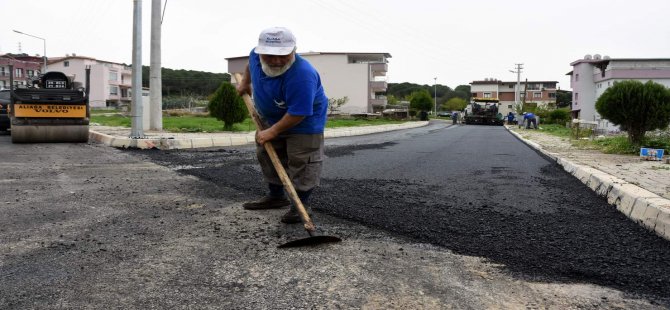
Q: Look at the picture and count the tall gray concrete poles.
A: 2